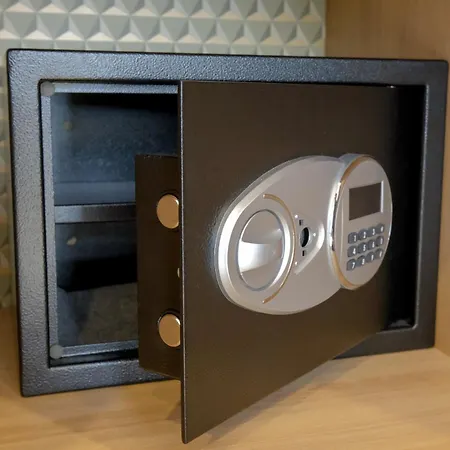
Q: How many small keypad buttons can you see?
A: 12